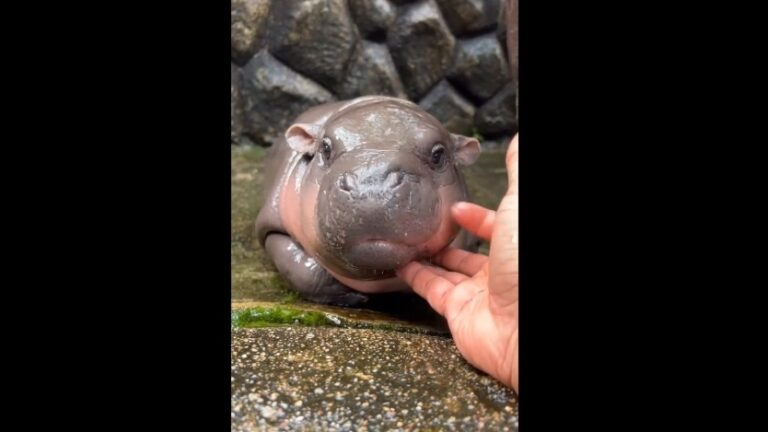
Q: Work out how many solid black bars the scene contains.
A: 2